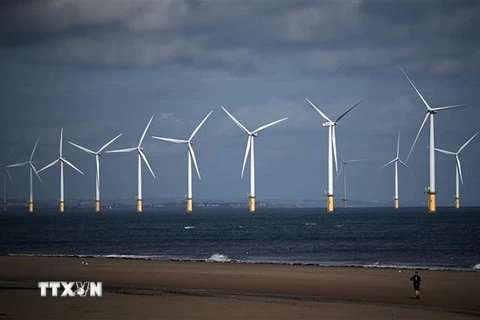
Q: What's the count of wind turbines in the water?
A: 12